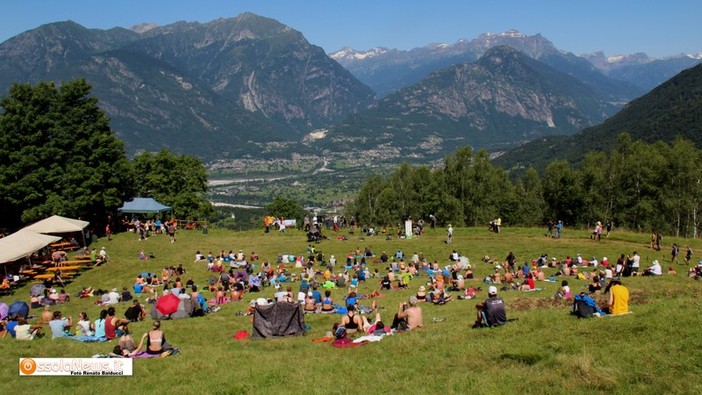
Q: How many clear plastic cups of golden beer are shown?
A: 0